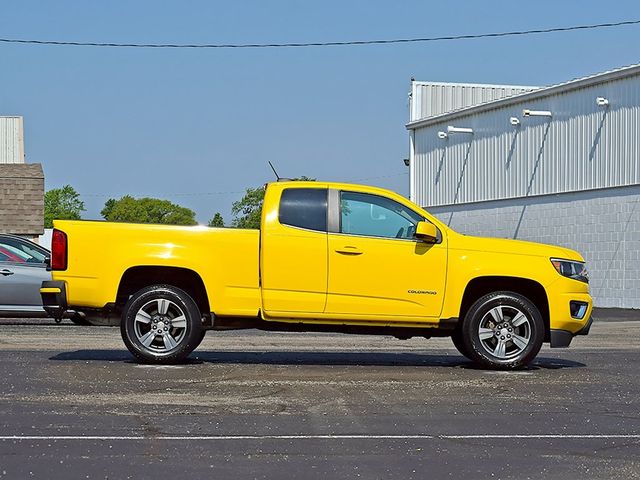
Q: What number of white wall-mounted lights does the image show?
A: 5